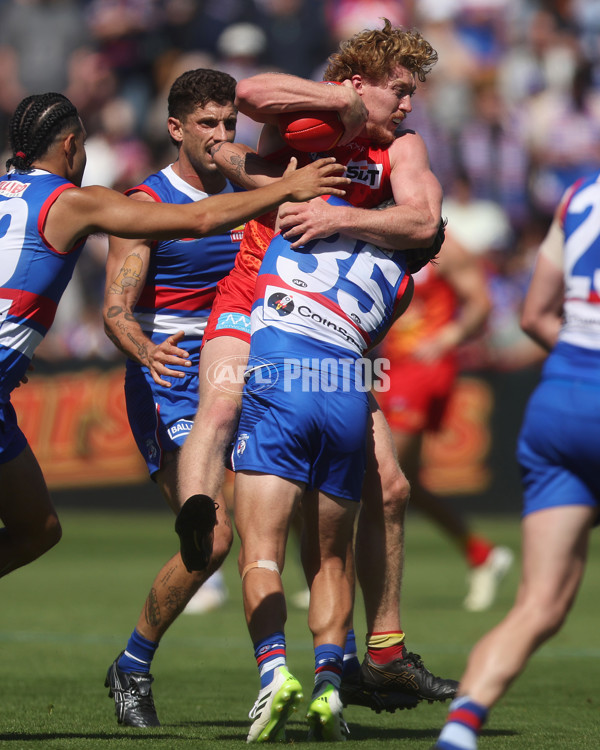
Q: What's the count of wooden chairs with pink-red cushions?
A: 0